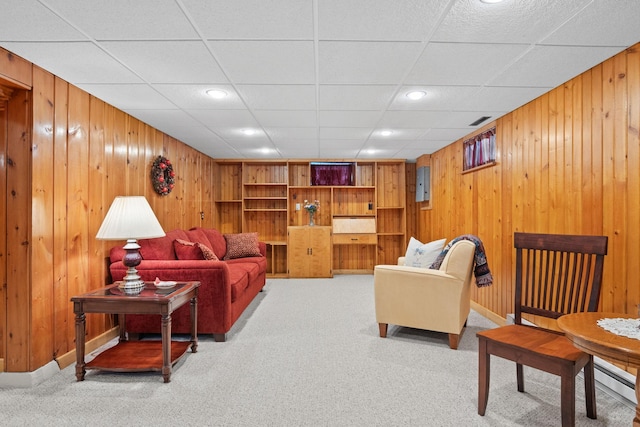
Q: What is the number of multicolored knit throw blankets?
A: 1